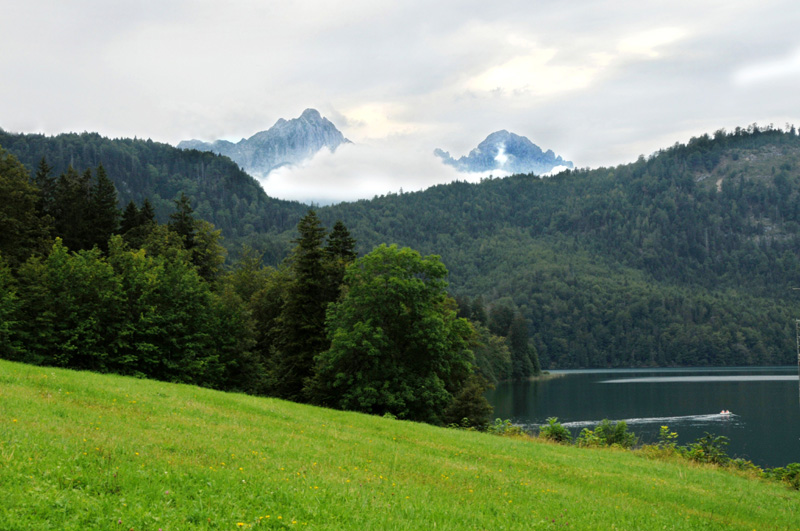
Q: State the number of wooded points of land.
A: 1